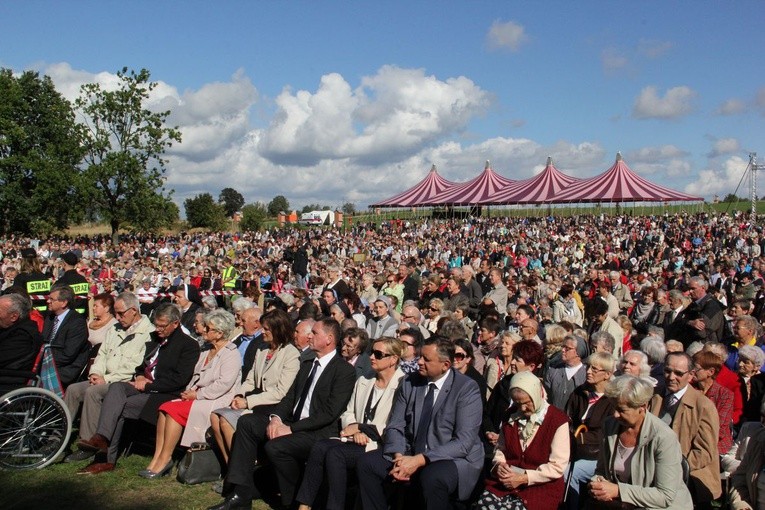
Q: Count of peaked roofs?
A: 4